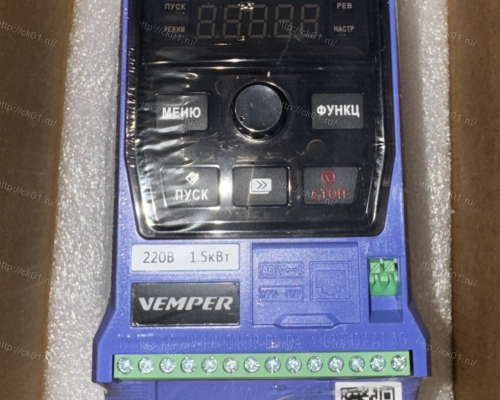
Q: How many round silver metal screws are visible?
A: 14